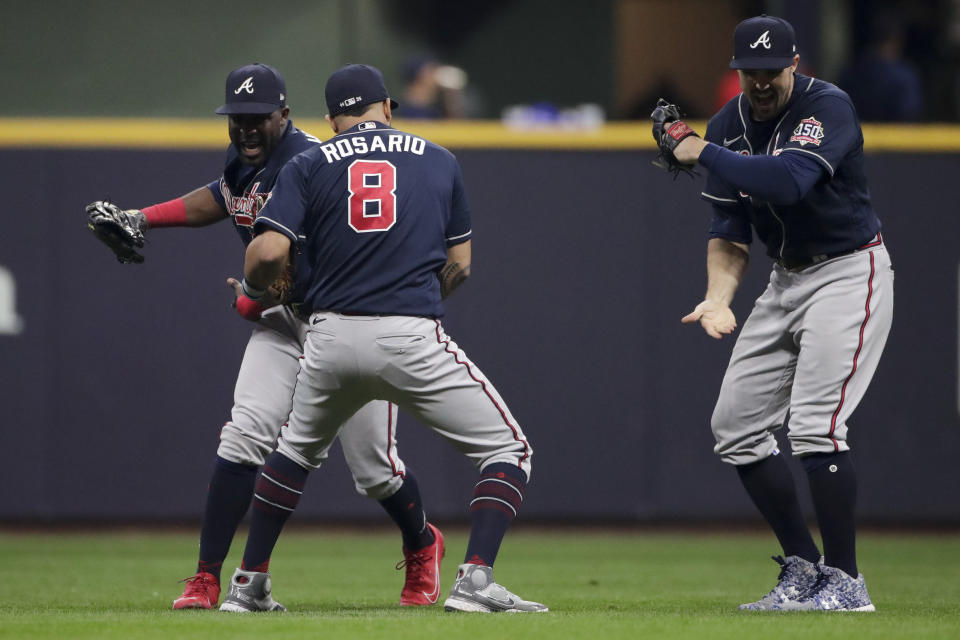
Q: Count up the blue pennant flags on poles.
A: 0